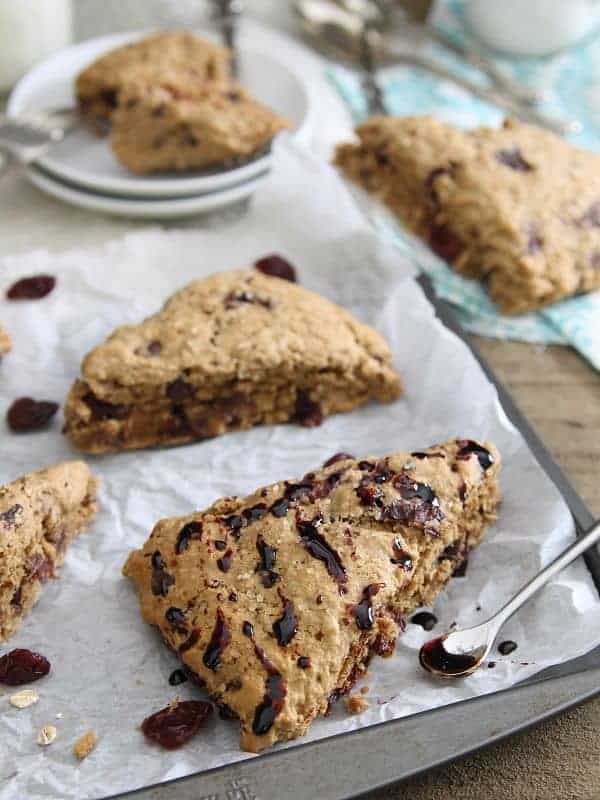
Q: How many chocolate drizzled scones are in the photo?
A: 1